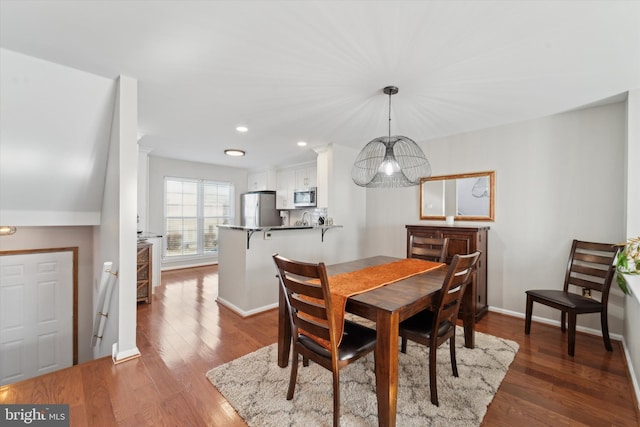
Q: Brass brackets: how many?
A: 3